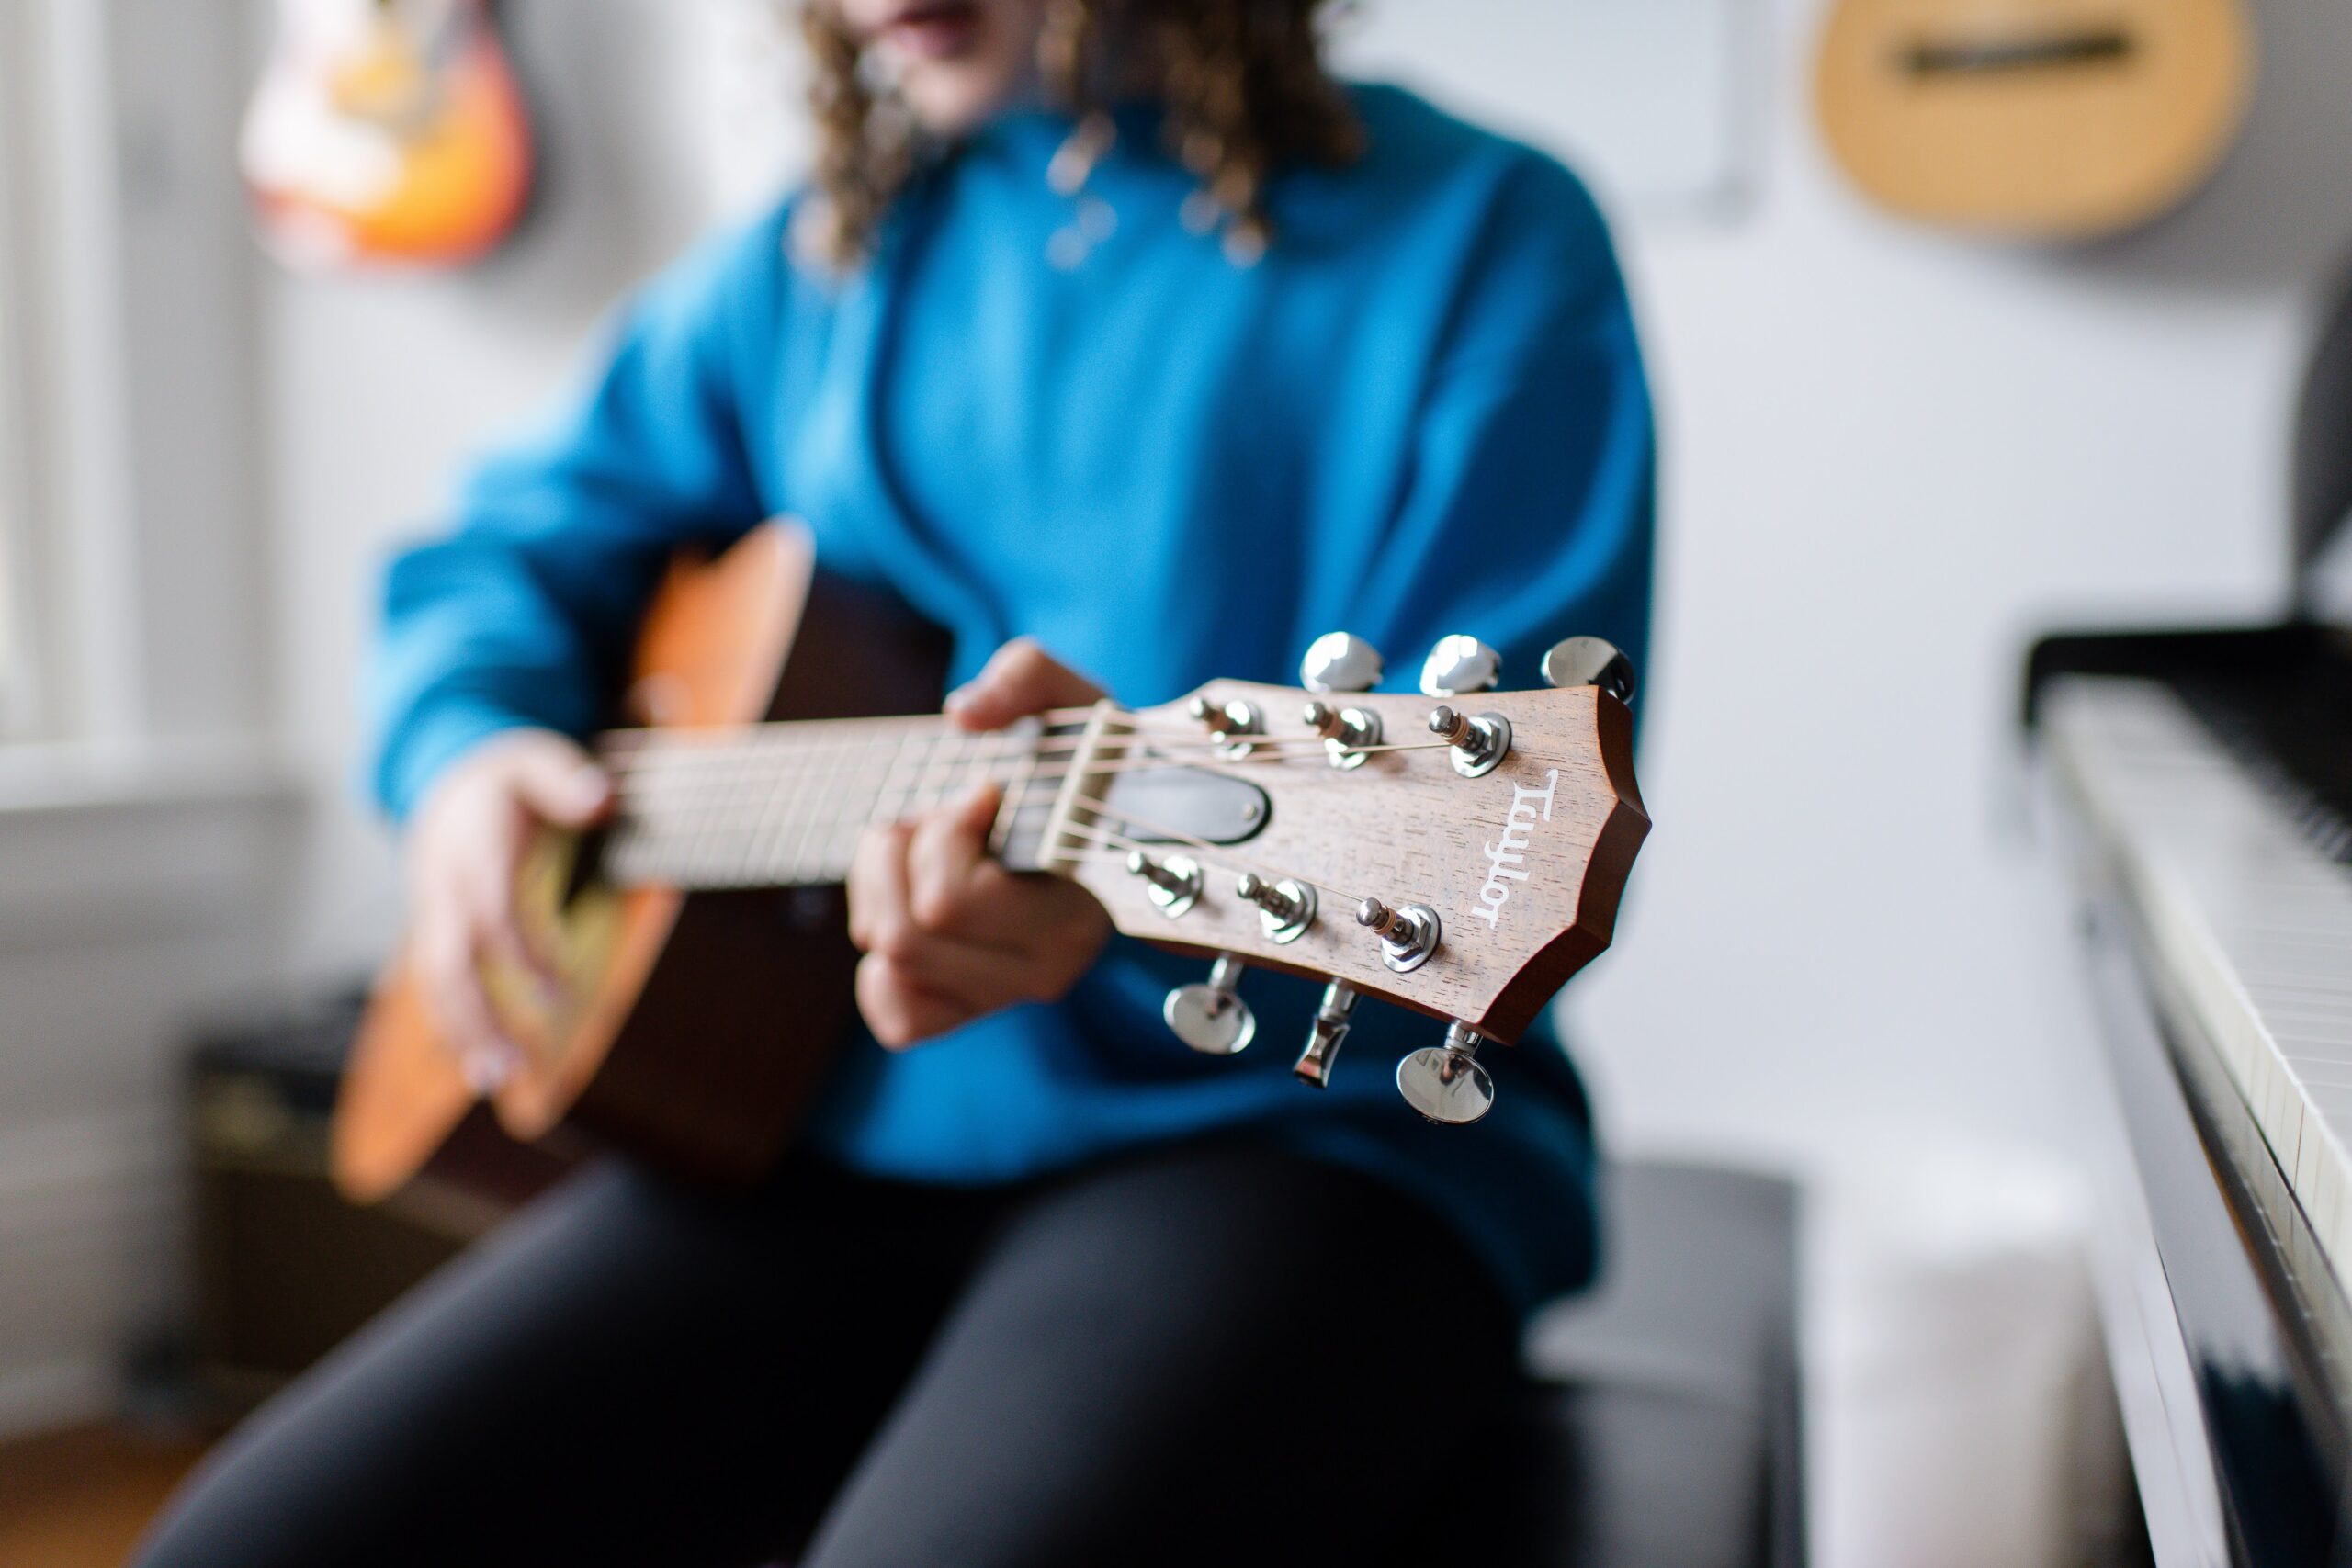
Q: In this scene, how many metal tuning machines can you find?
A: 6